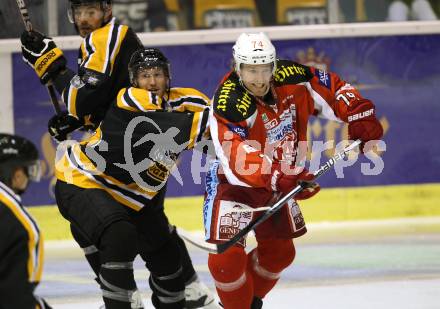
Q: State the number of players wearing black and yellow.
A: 3